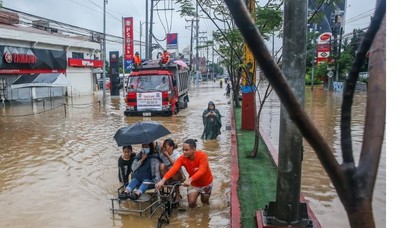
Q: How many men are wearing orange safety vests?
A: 2